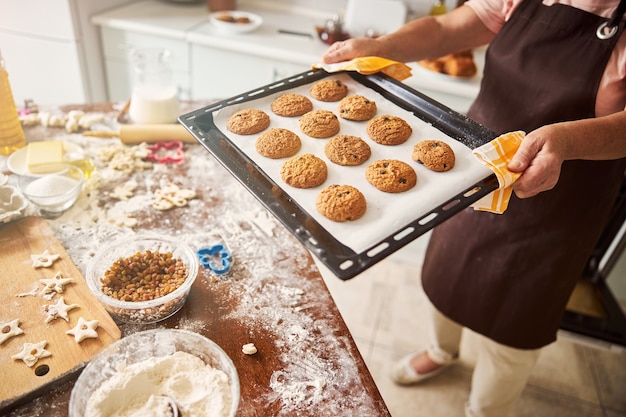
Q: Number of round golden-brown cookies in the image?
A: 12